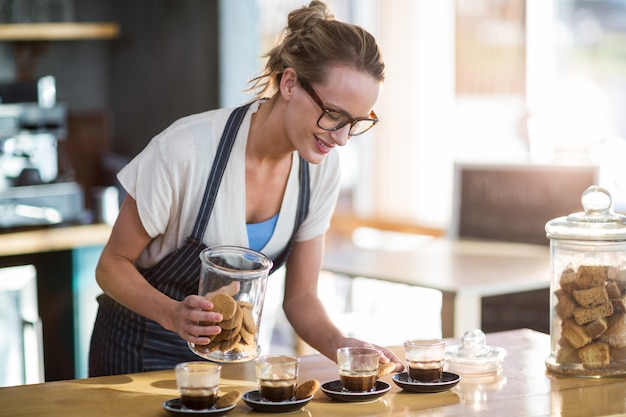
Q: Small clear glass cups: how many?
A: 4